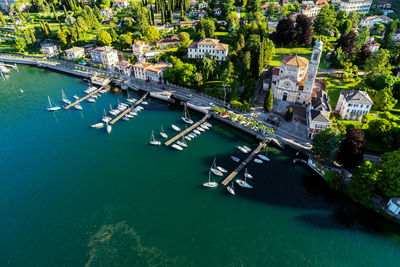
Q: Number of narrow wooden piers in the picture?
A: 4